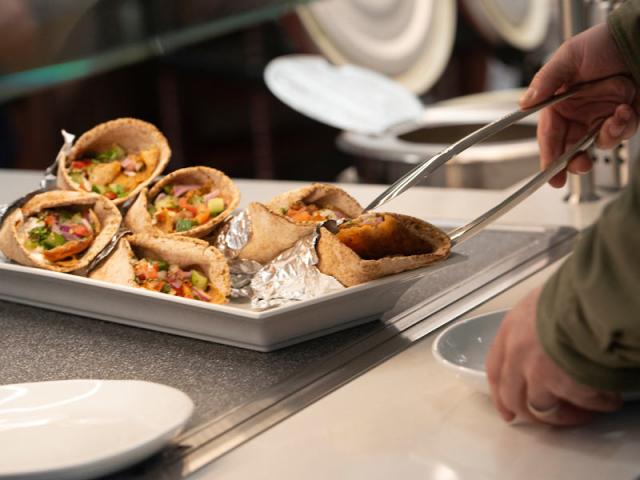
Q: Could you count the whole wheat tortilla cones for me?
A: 6